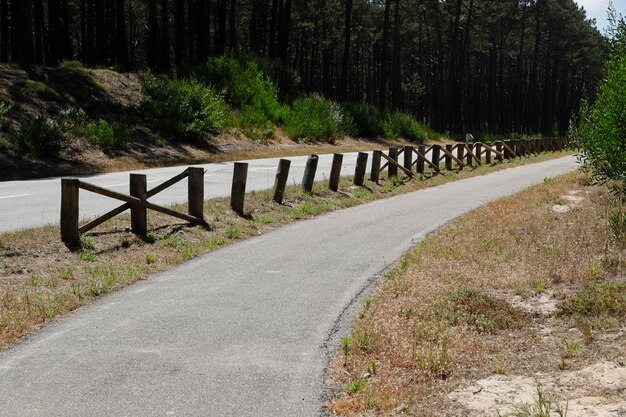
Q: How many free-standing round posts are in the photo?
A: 5